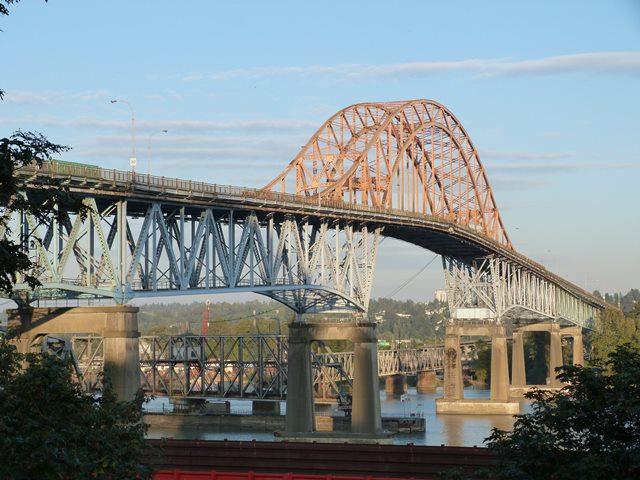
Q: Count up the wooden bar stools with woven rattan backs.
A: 0